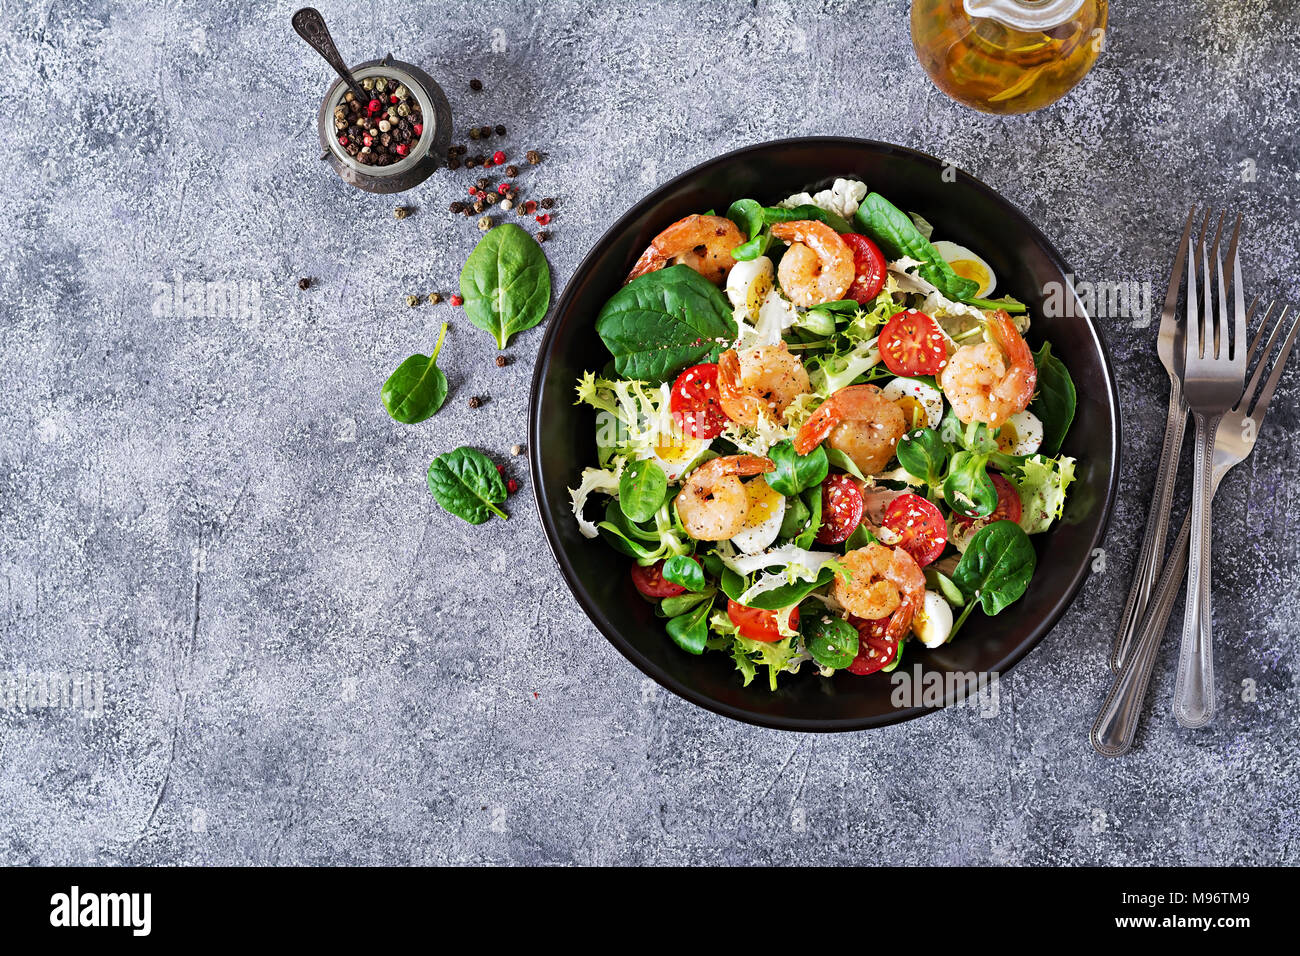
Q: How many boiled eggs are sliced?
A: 7